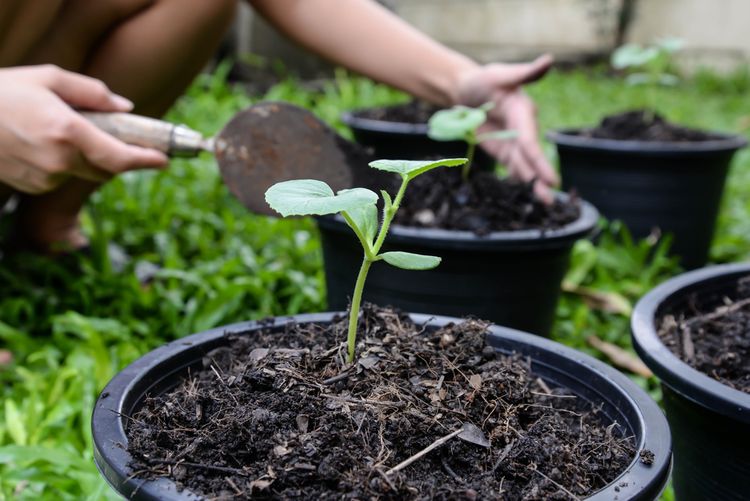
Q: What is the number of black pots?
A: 5